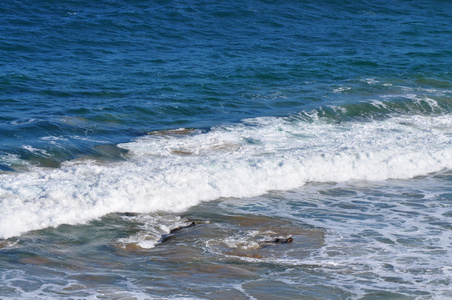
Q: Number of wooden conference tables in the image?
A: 0